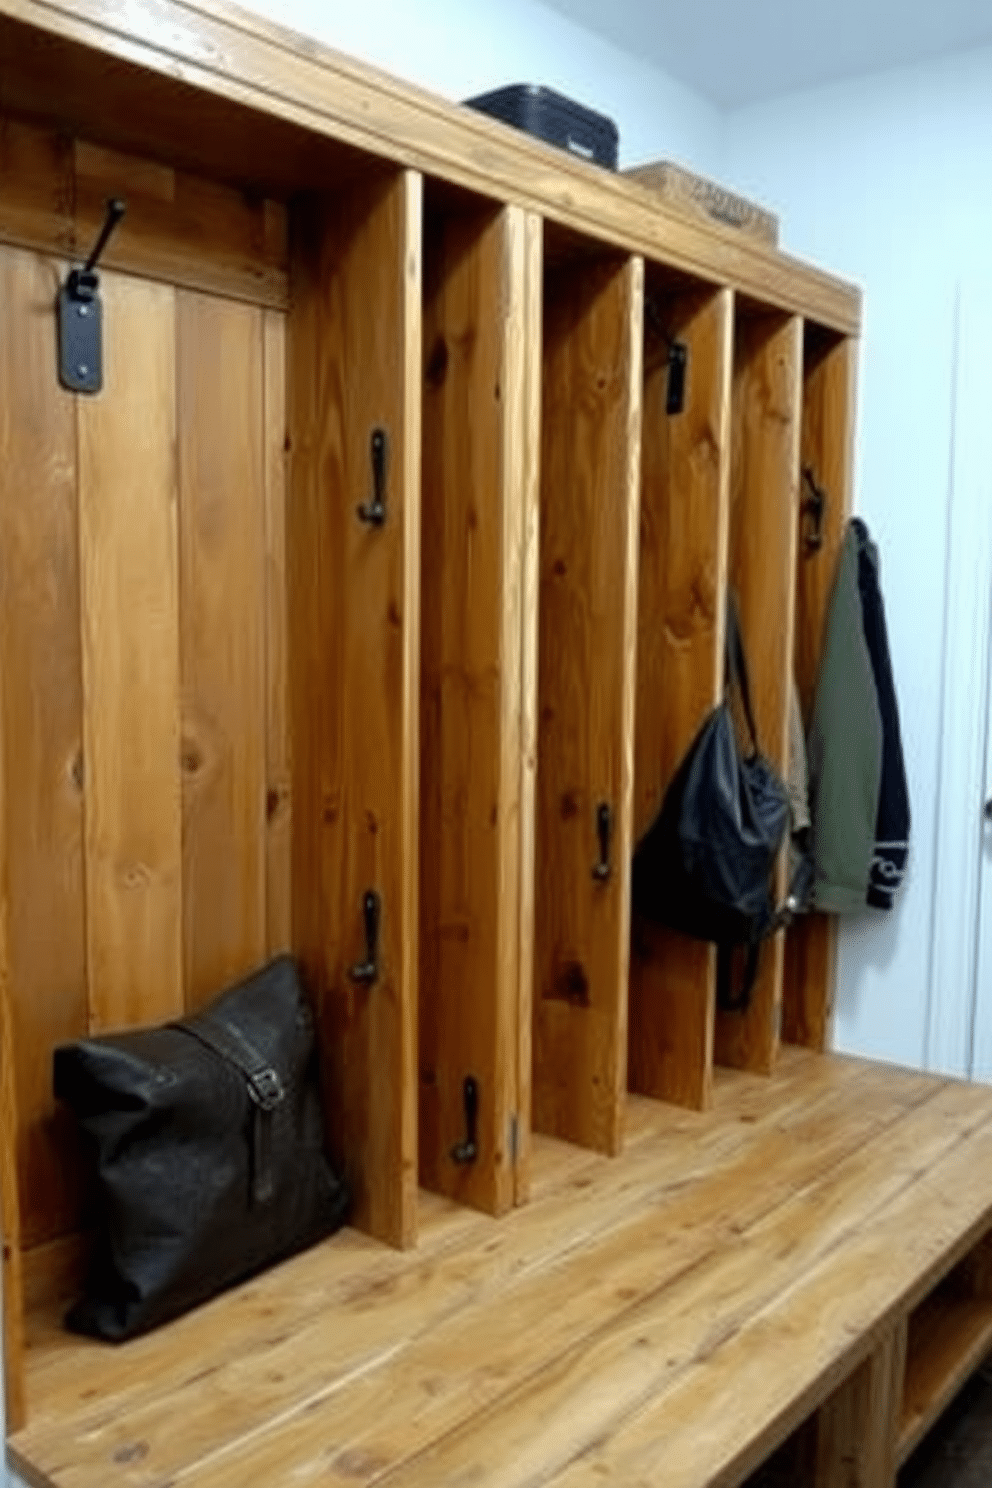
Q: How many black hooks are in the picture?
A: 7